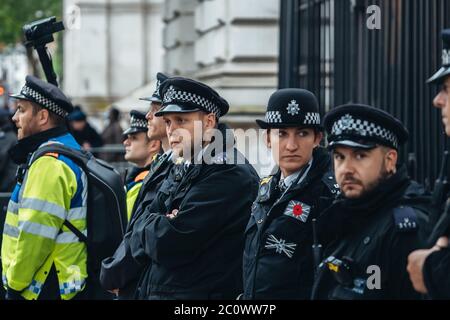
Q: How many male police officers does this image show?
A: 6